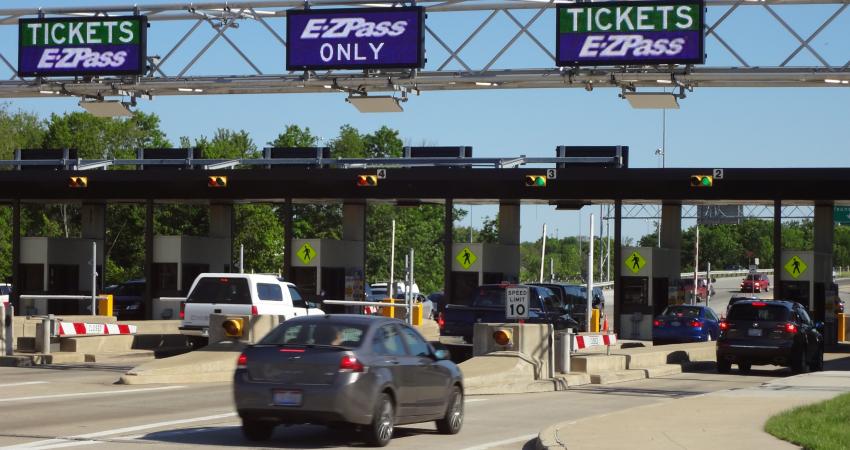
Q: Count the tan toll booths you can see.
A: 6